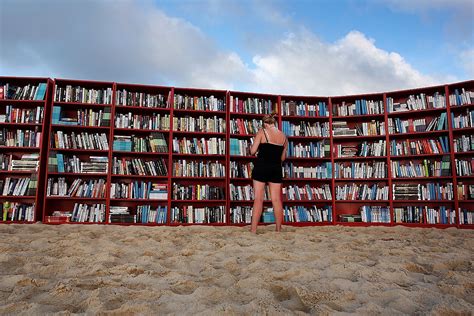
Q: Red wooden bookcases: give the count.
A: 9